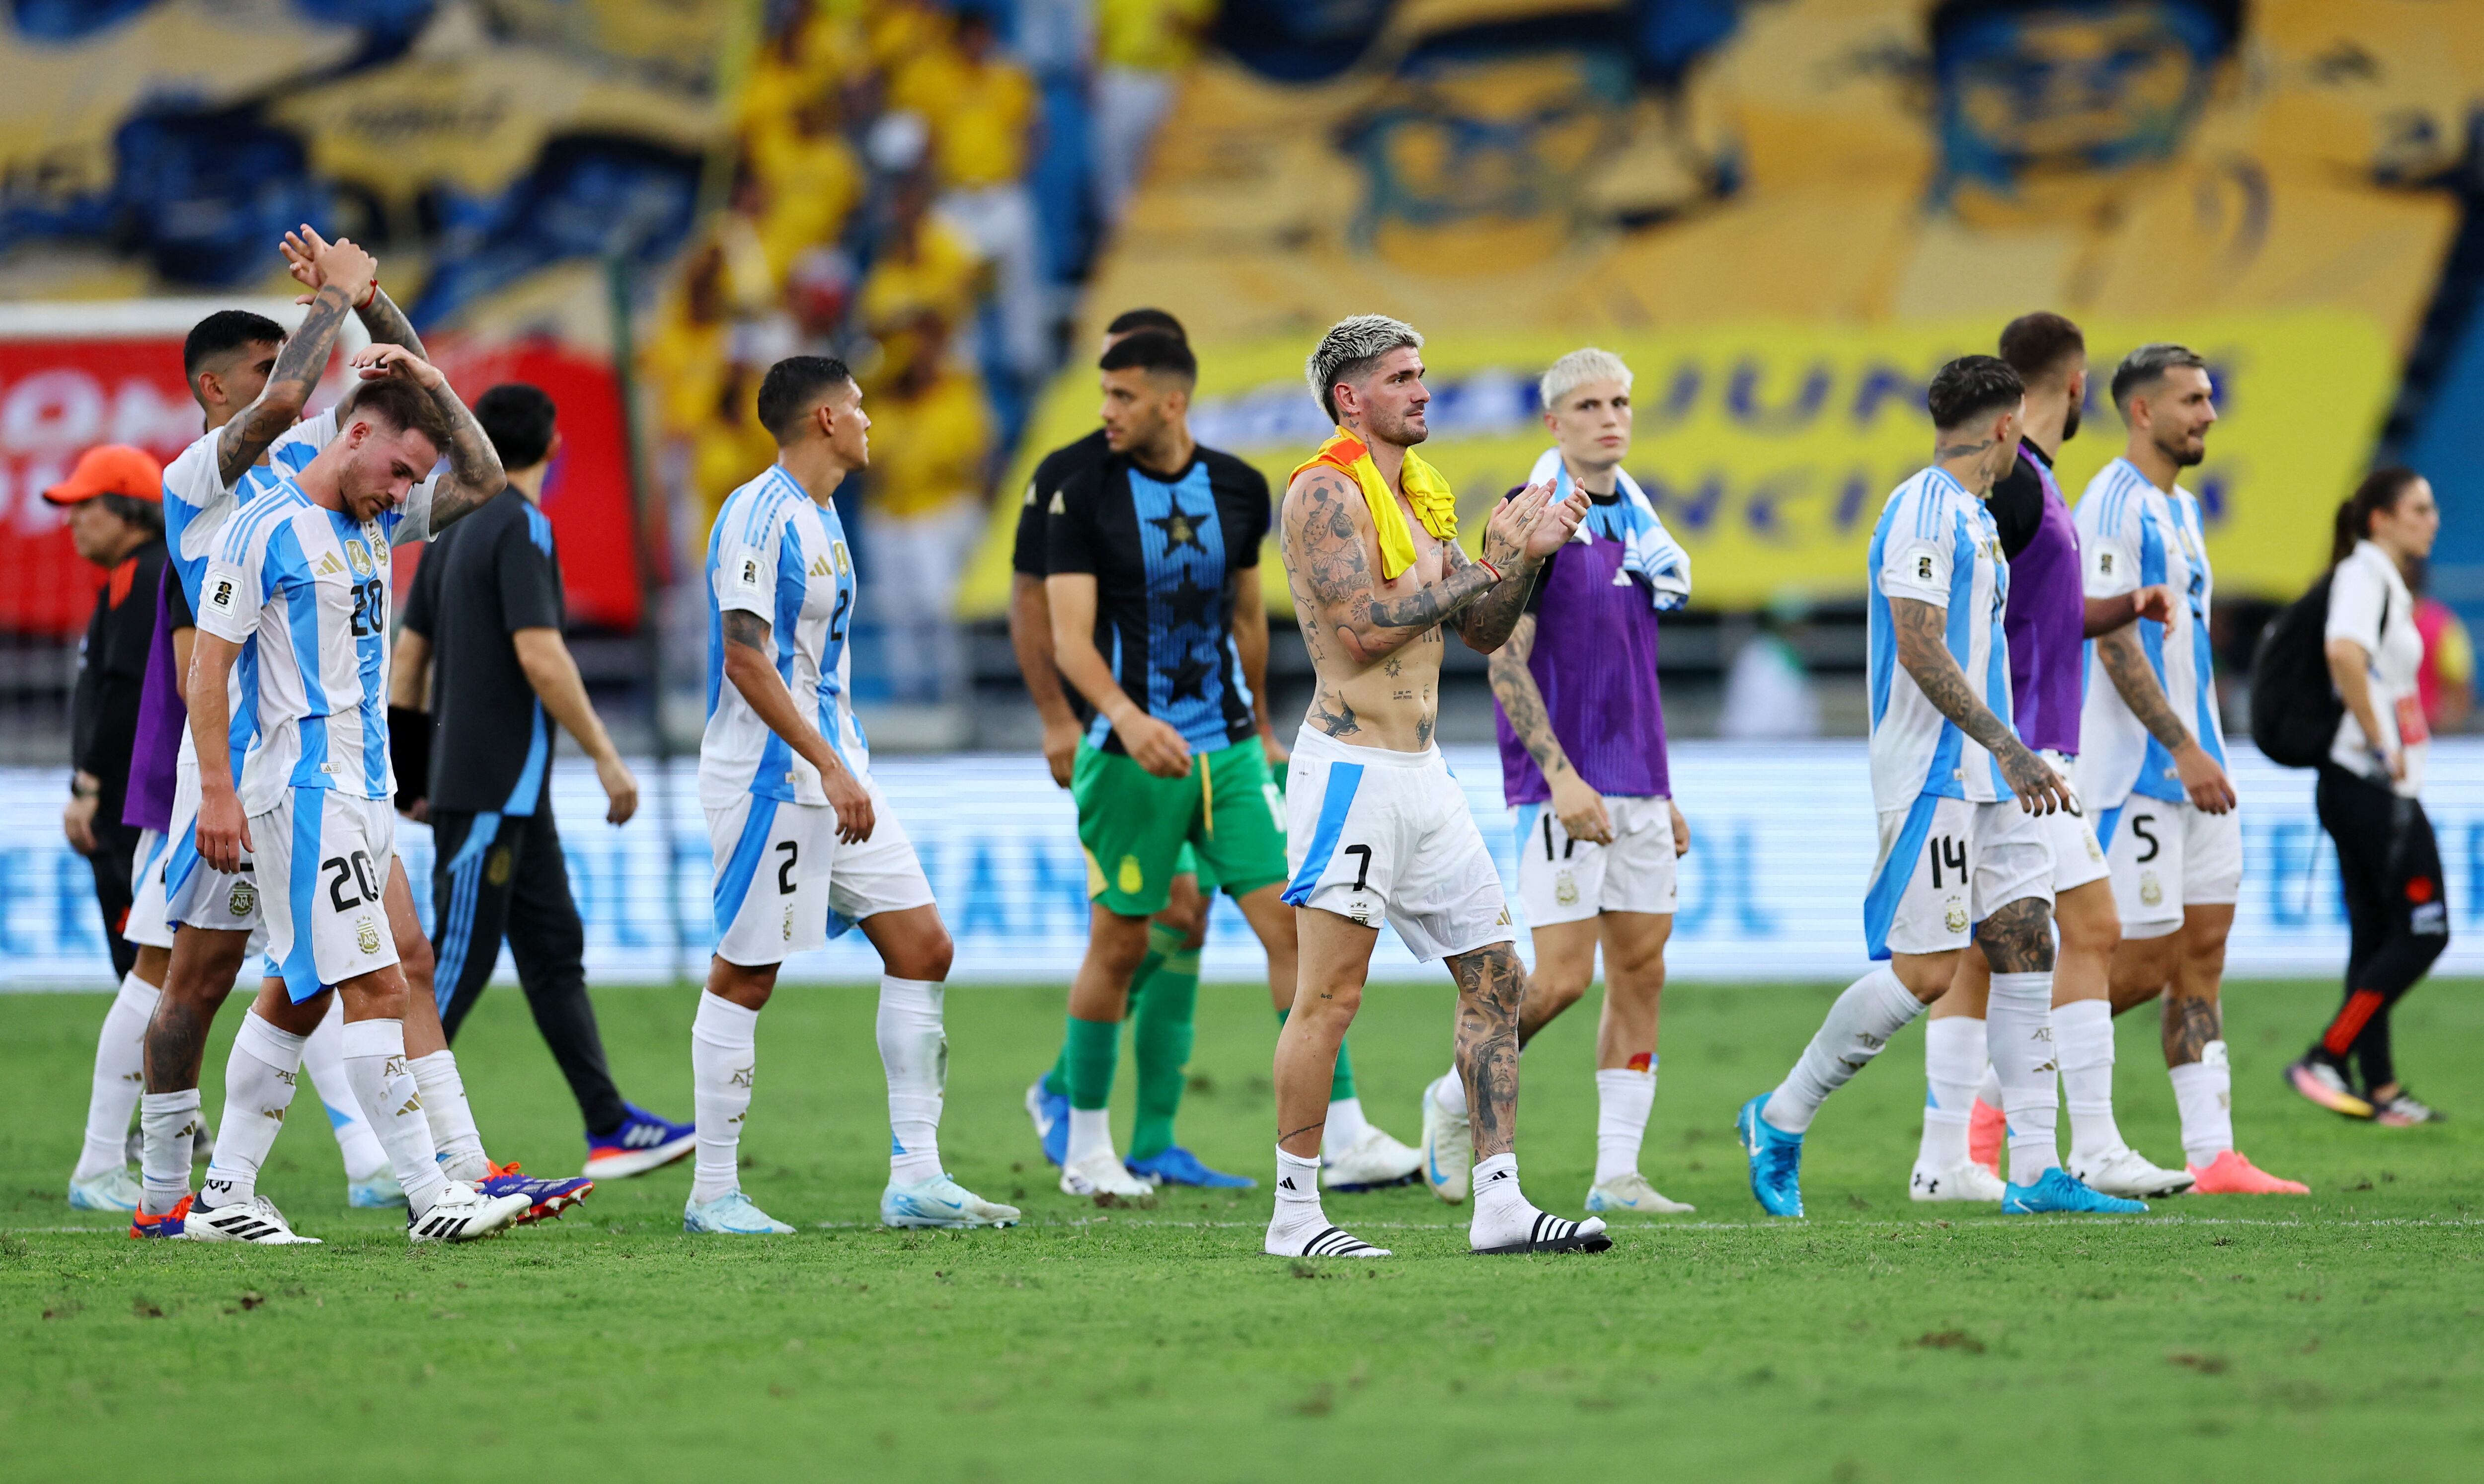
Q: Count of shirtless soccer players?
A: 1